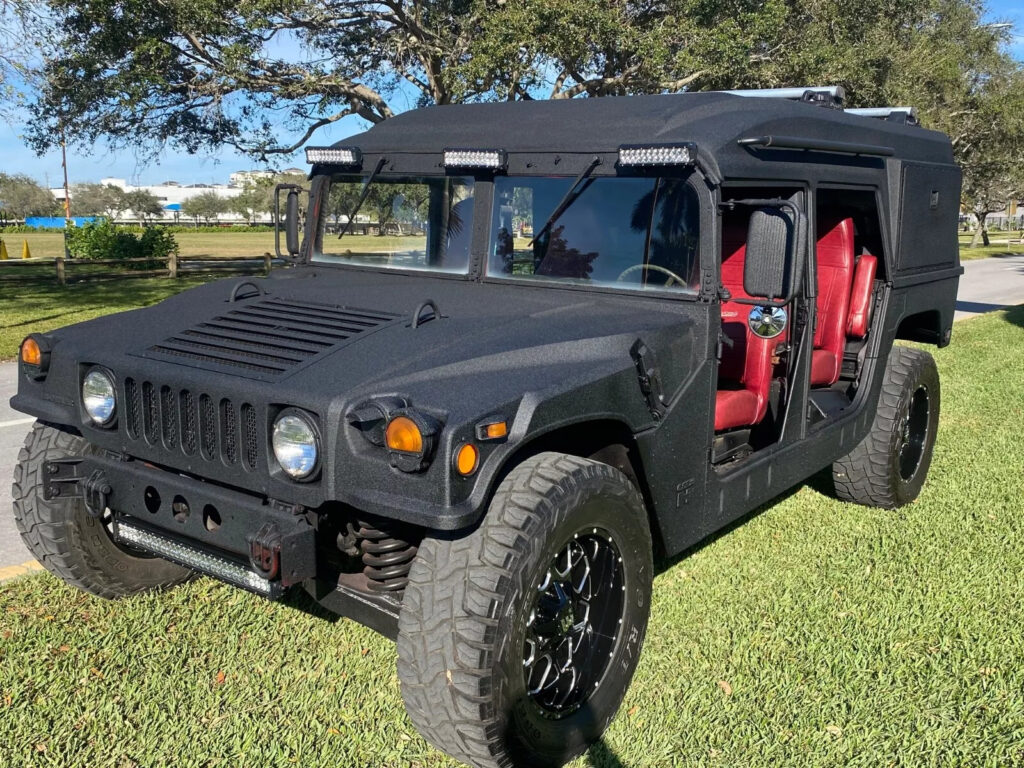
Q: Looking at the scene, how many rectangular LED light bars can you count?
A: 4